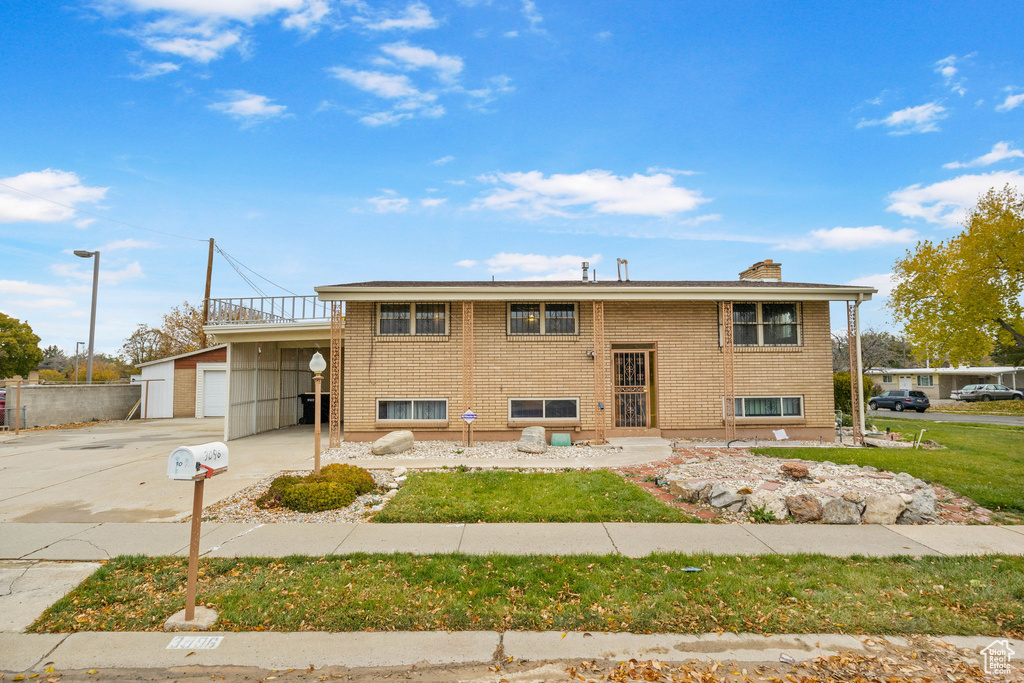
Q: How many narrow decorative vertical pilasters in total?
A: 5